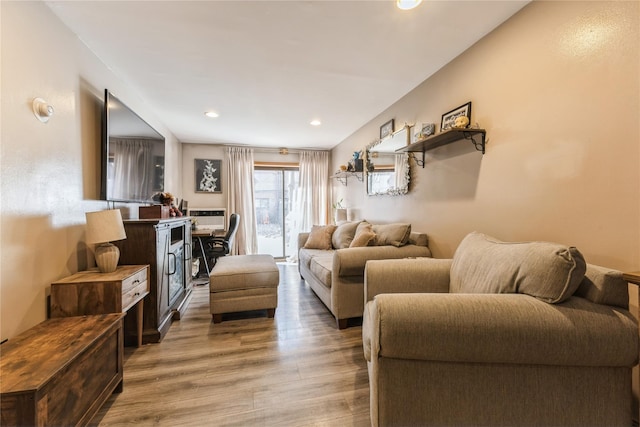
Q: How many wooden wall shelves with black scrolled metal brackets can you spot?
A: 2